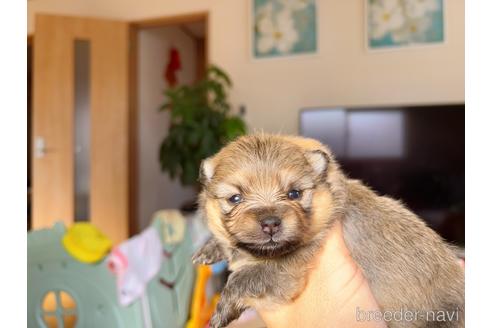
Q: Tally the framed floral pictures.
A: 2